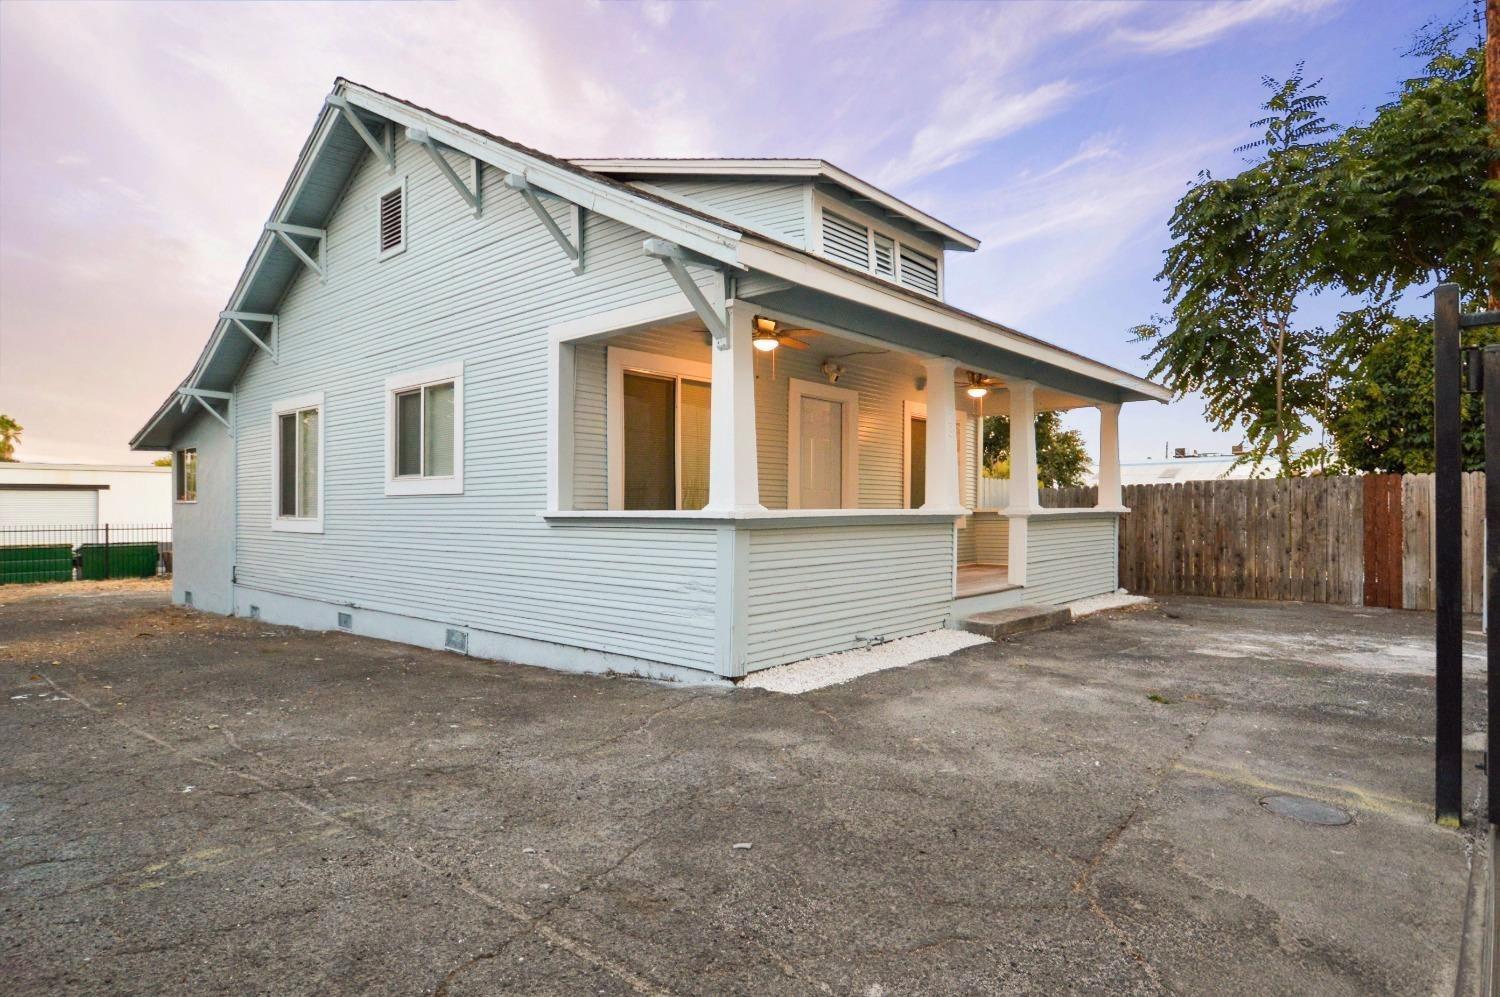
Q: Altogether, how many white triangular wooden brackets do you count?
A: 7